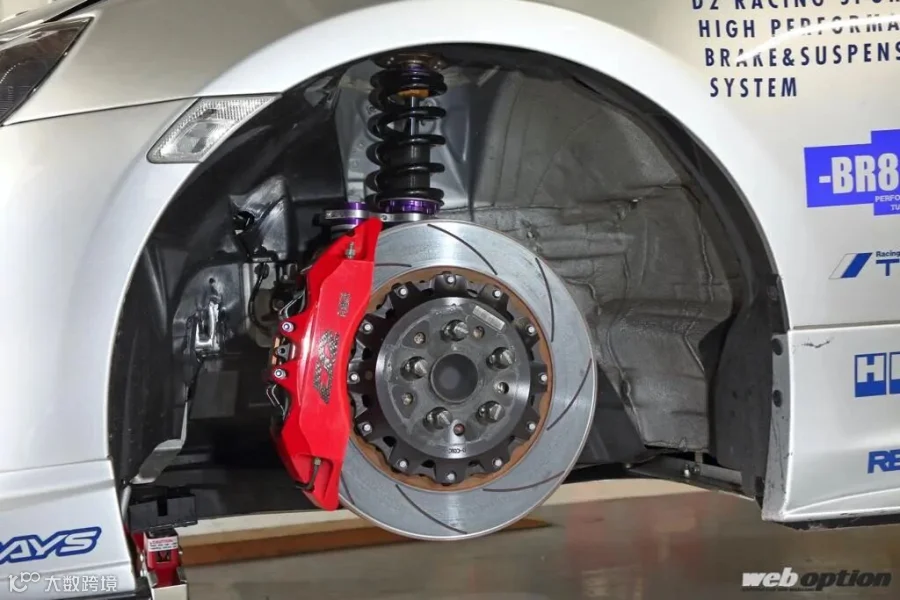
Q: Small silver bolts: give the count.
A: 12